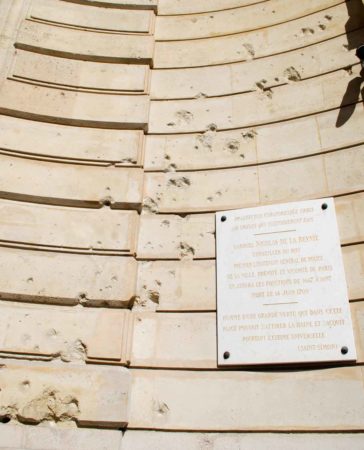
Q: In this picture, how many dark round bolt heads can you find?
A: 4